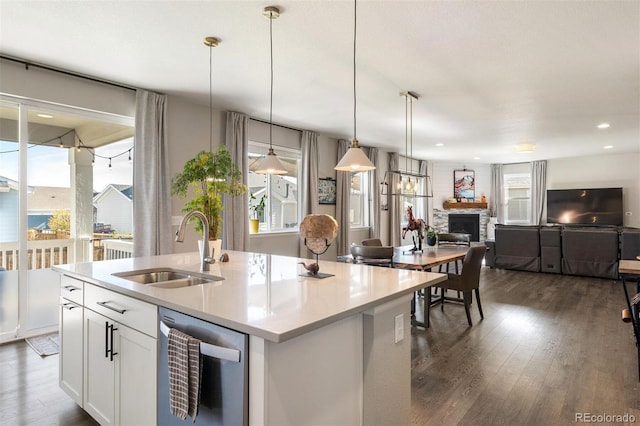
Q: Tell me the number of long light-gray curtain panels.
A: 9